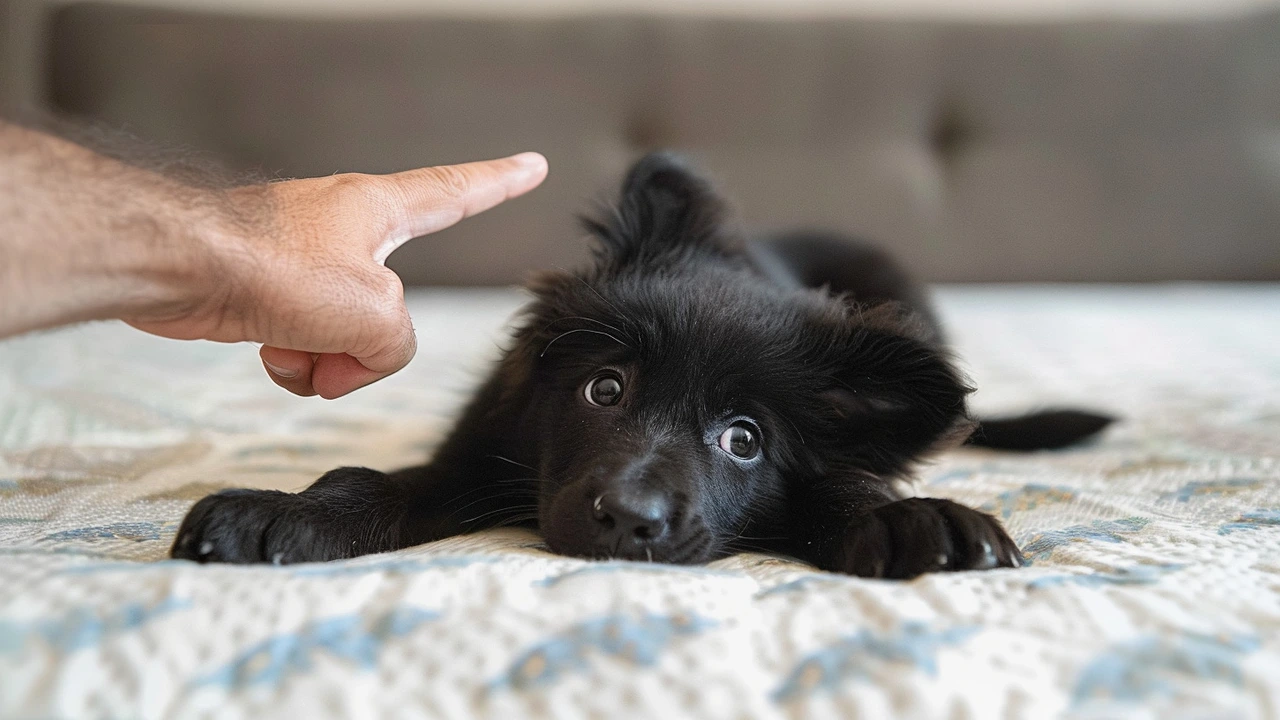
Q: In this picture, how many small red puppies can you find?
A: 0